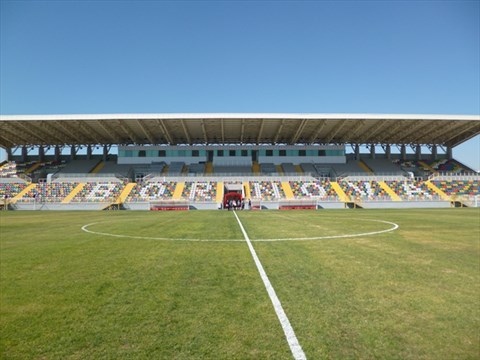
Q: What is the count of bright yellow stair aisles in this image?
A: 10